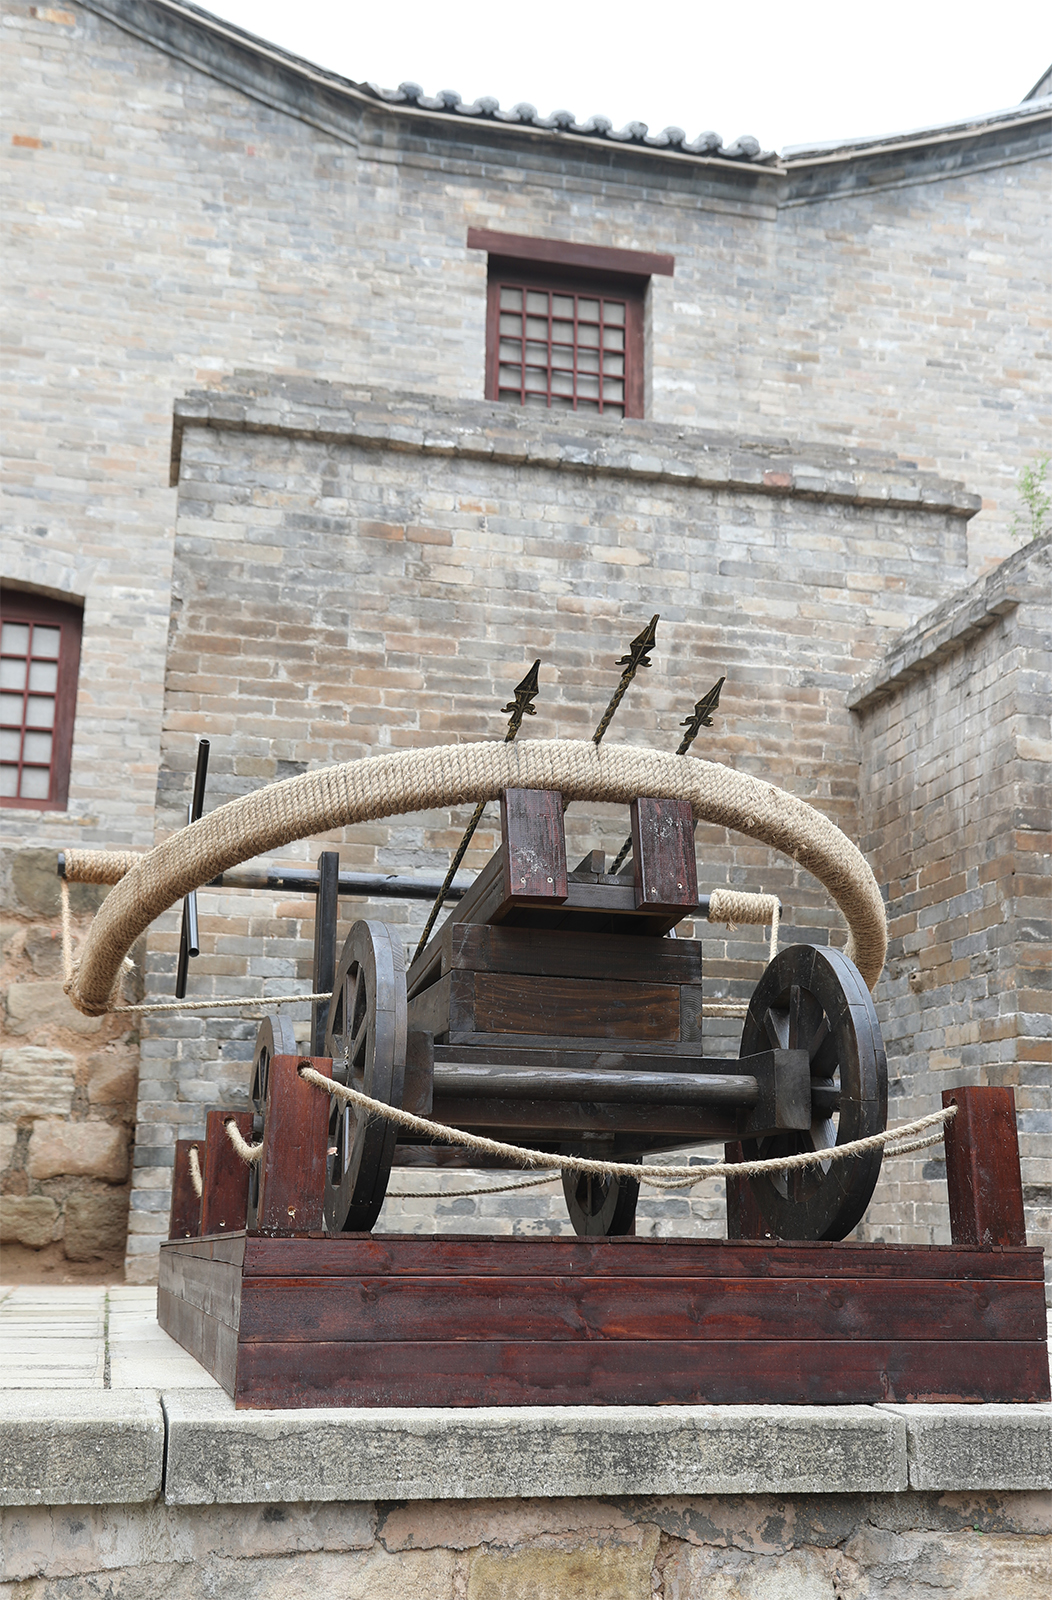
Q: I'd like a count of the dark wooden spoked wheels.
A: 4